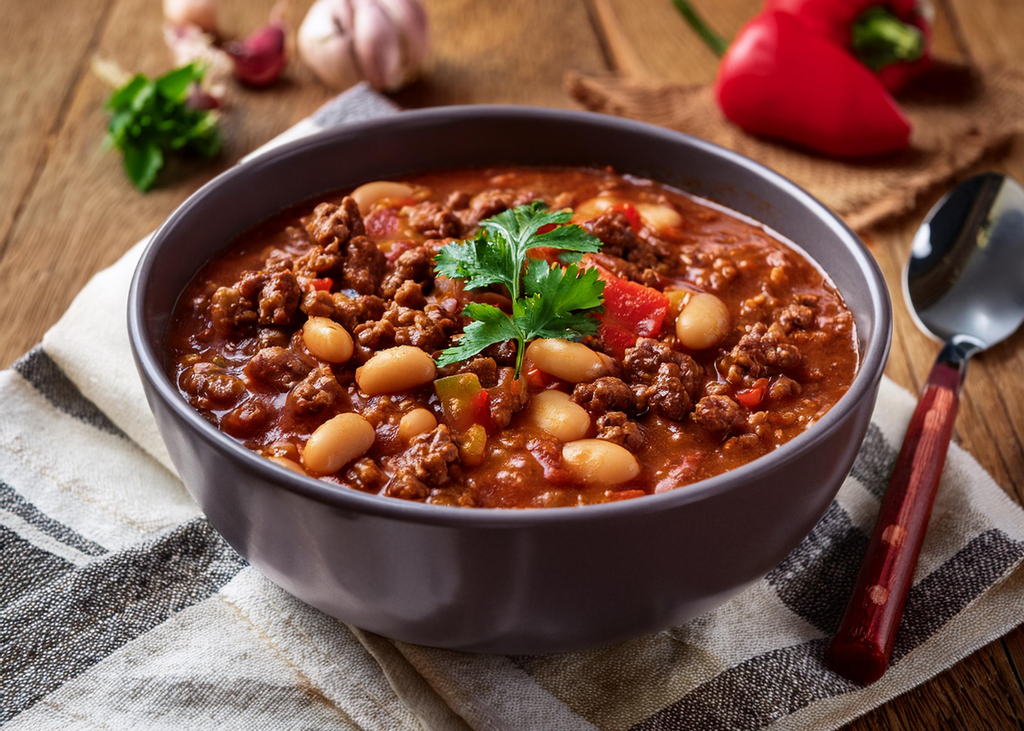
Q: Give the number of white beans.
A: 12